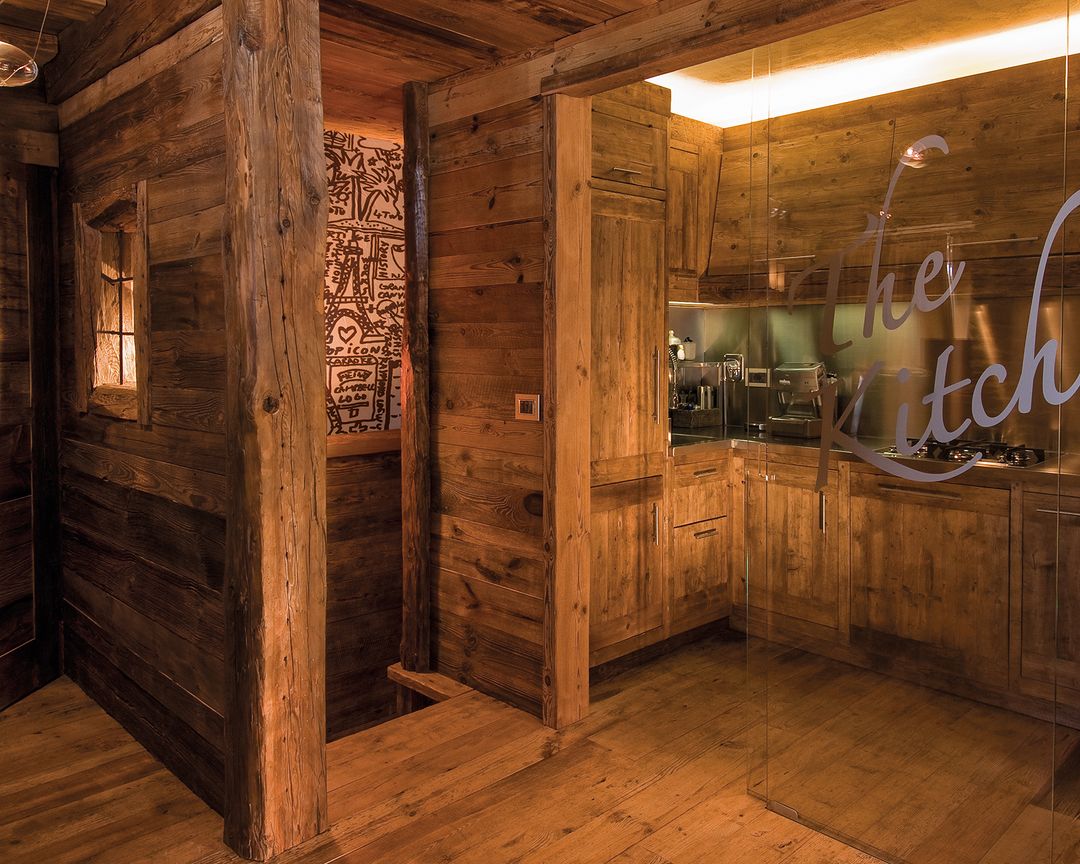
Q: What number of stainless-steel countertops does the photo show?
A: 1